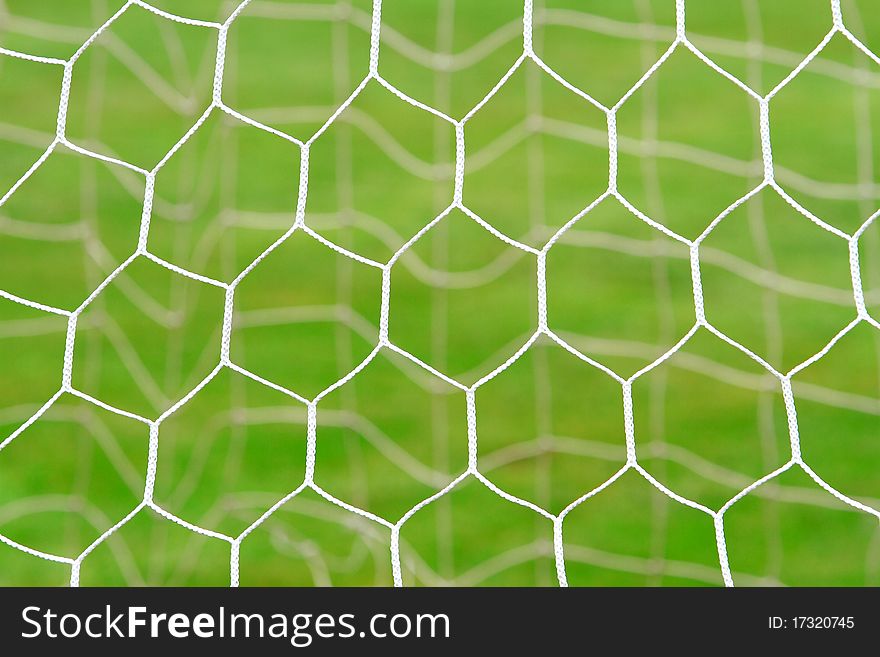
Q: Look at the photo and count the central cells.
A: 14